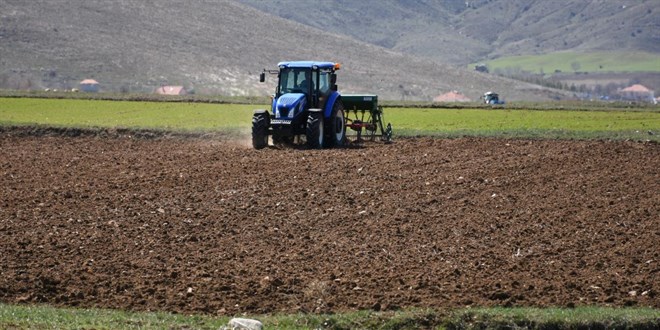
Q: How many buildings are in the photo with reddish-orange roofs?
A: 4